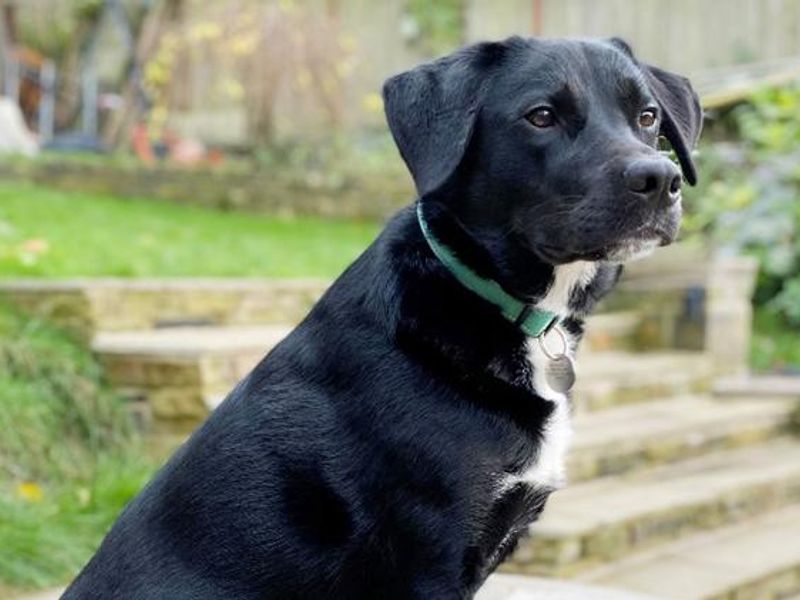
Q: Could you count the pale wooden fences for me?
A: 1